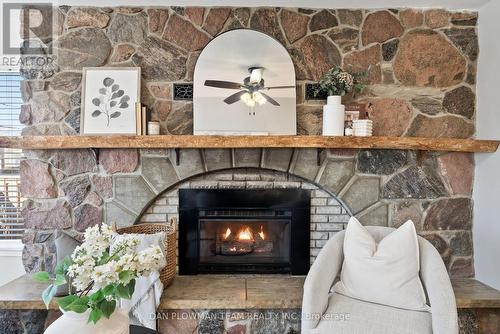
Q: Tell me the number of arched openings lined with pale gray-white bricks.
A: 1